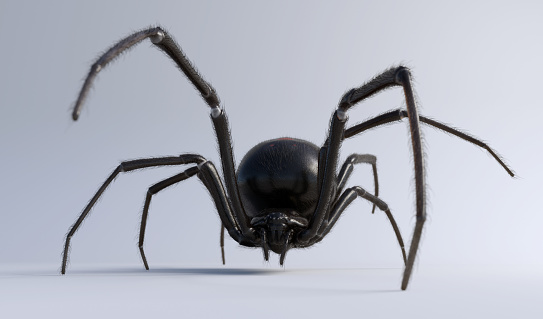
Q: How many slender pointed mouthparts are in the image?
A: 2